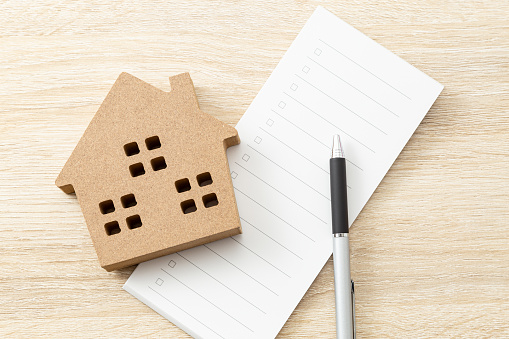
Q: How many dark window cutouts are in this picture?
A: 12